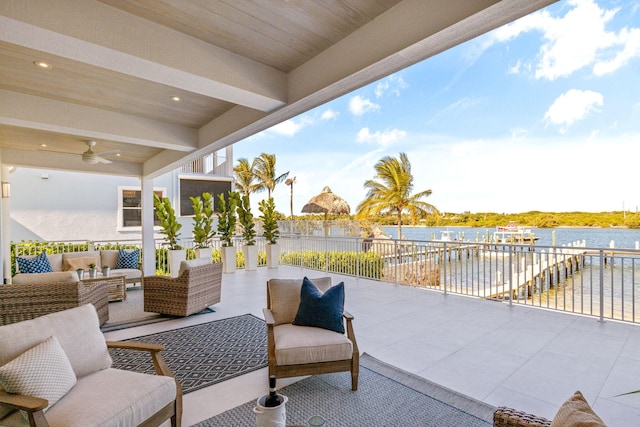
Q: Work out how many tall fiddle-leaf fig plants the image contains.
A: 5